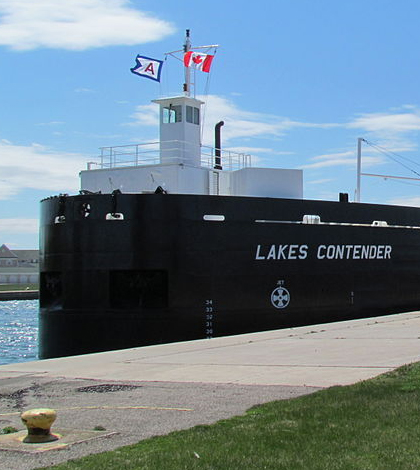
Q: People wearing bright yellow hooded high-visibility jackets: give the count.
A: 0